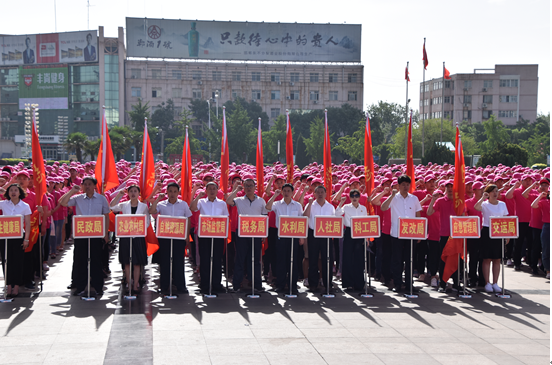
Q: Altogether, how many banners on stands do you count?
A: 12